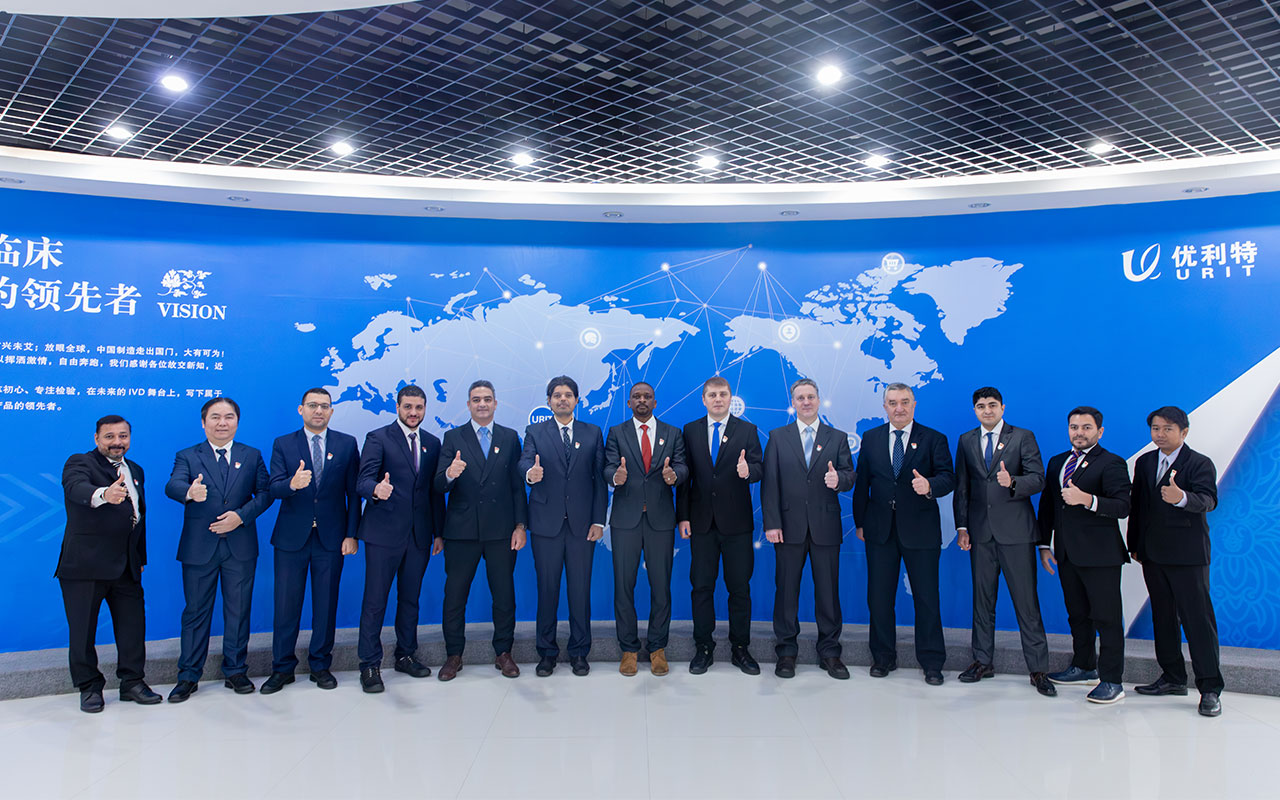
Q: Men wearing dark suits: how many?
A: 13